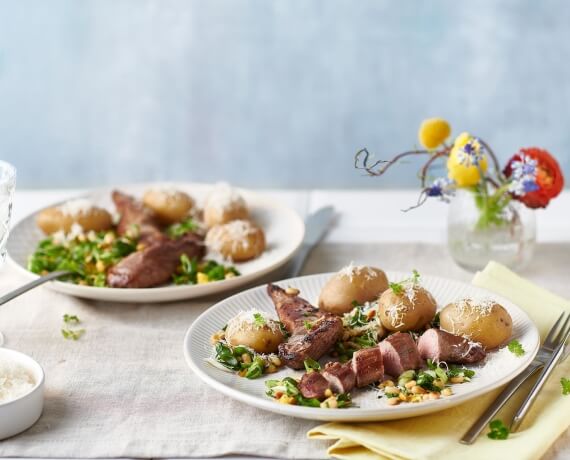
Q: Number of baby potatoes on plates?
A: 8